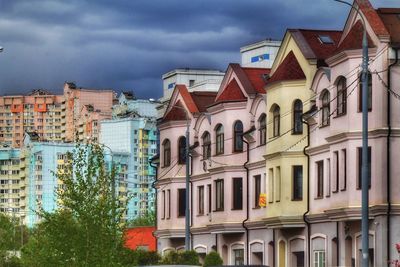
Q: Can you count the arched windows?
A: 11